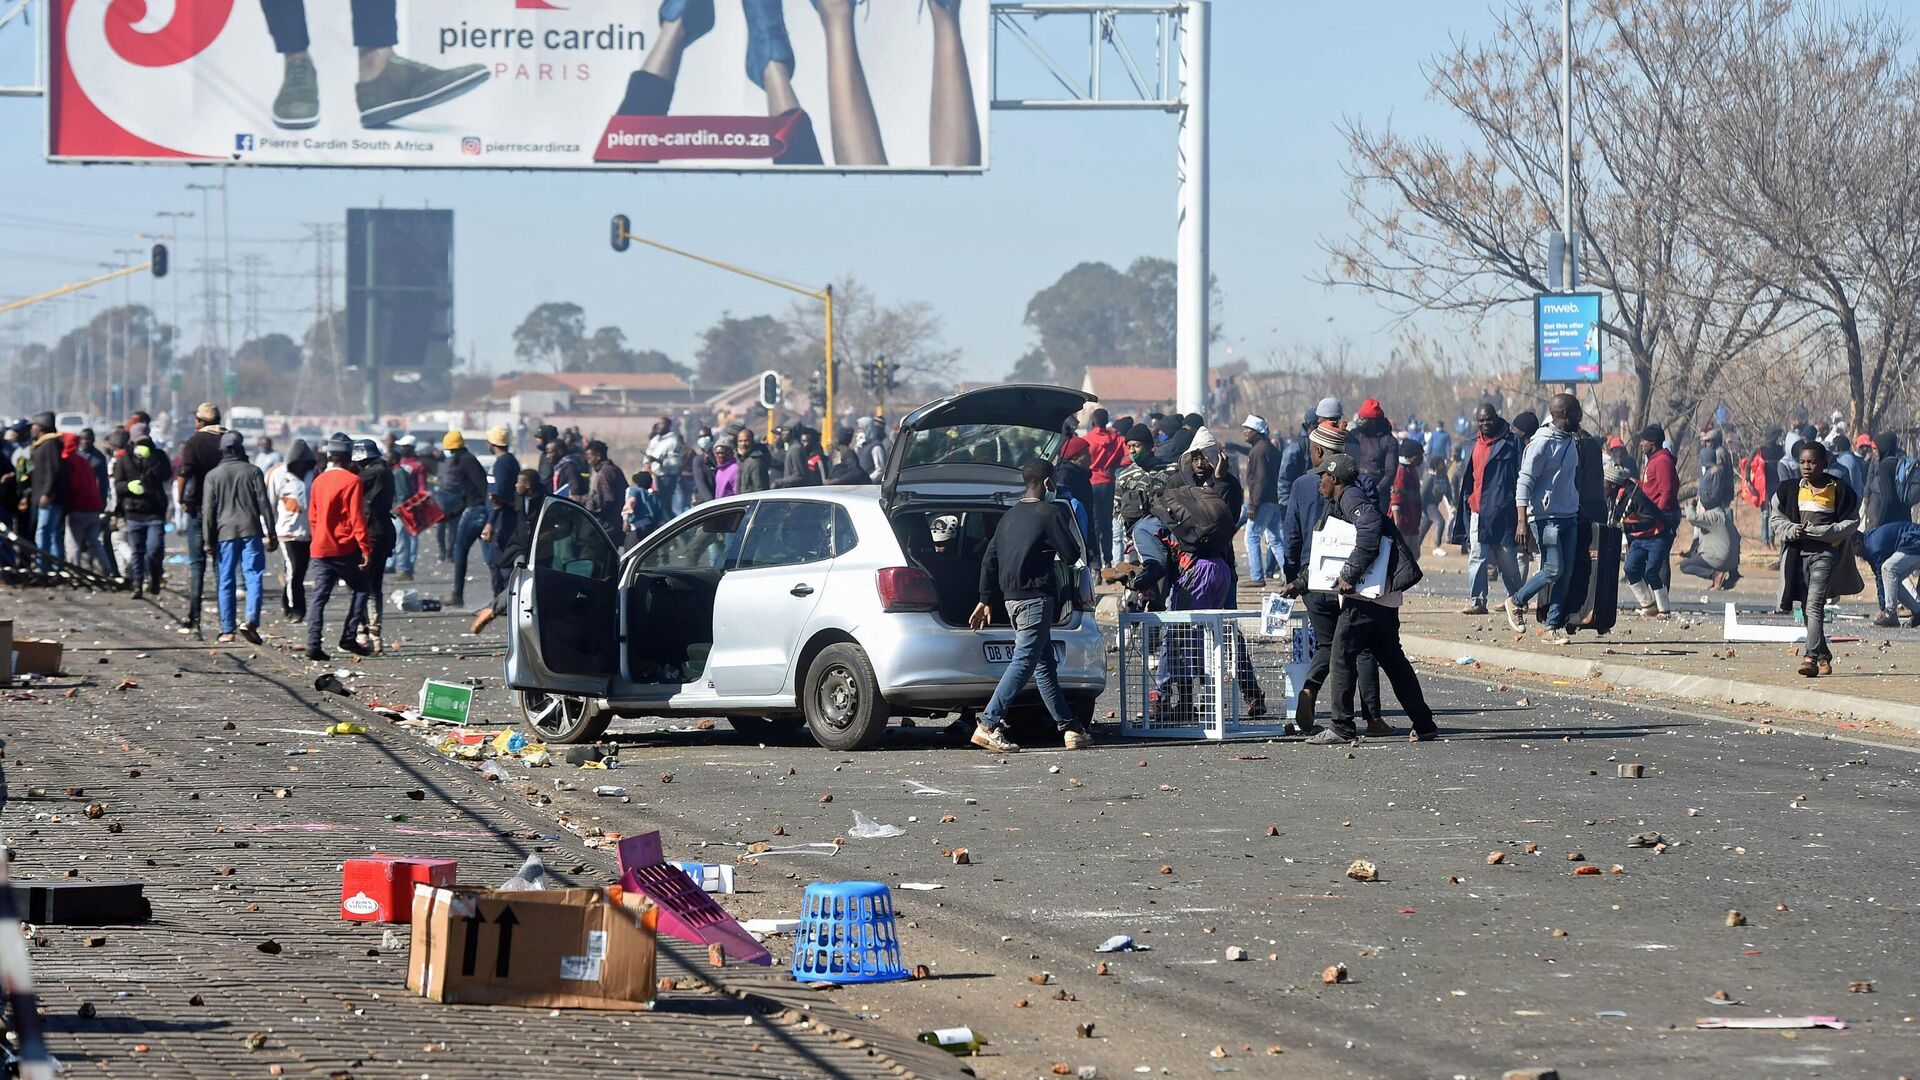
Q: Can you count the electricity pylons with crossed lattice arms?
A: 3